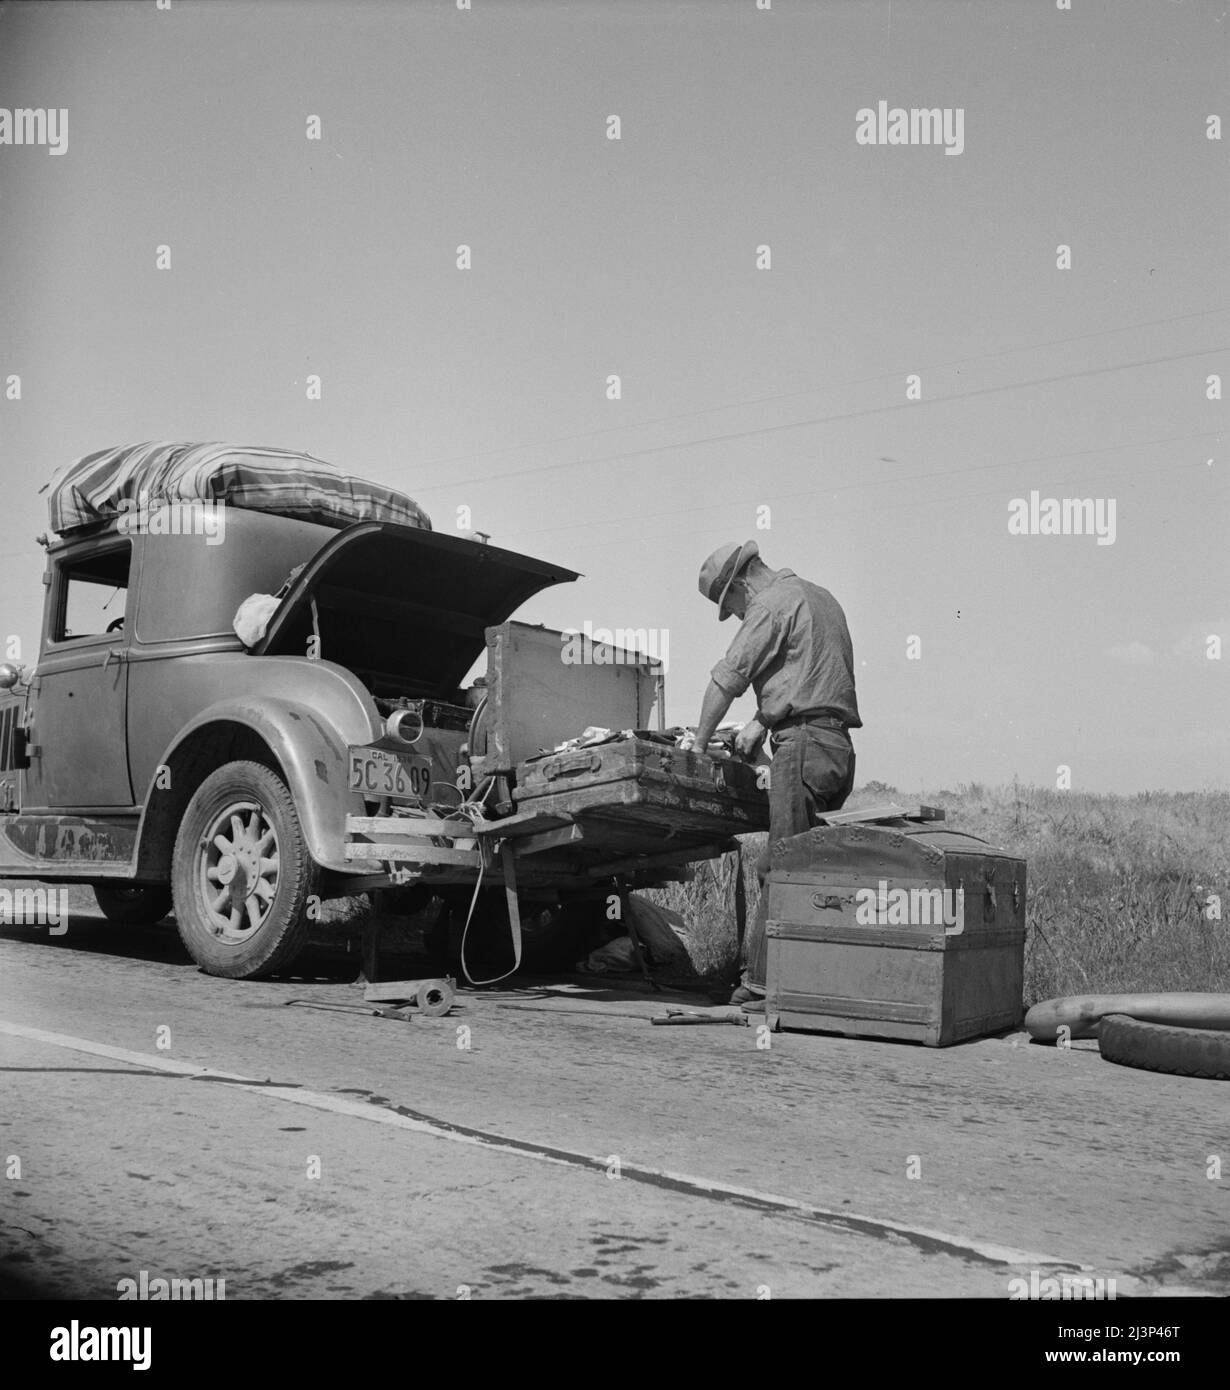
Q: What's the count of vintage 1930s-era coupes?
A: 1